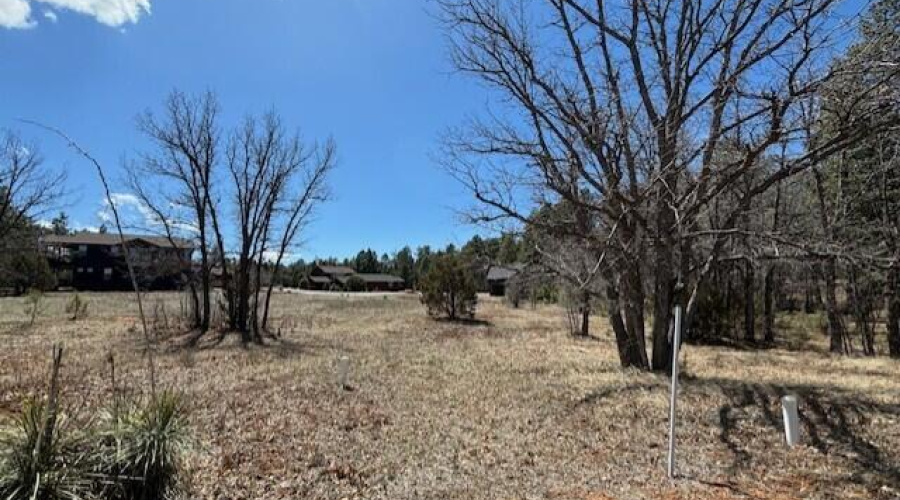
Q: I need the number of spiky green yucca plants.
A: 2